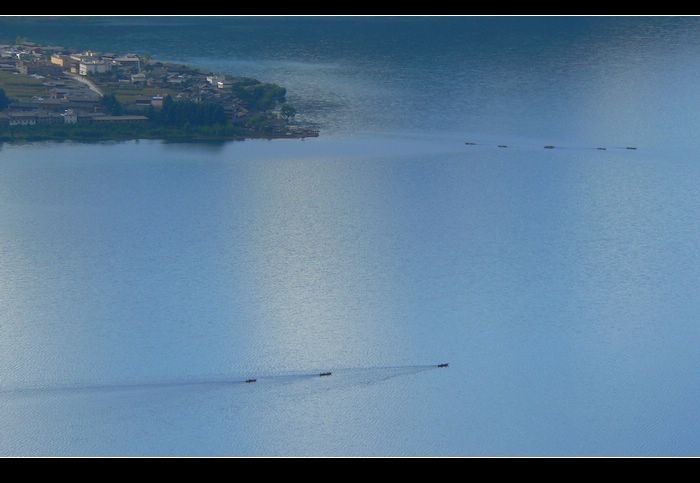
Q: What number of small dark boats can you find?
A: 8